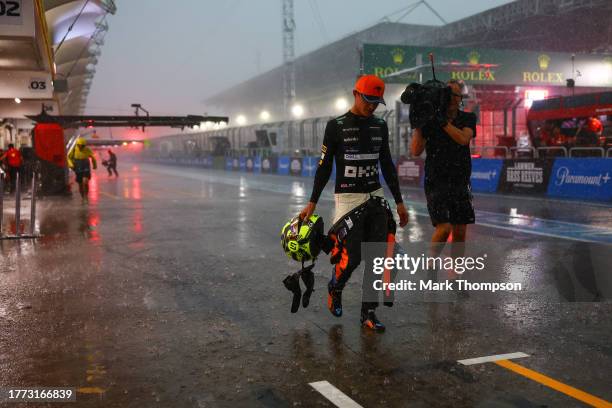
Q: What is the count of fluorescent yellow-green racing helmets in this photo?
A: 1